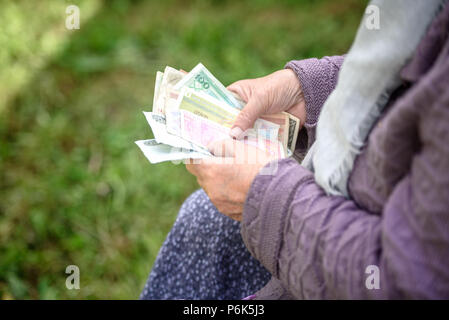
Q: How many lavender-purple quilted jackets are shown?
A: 1